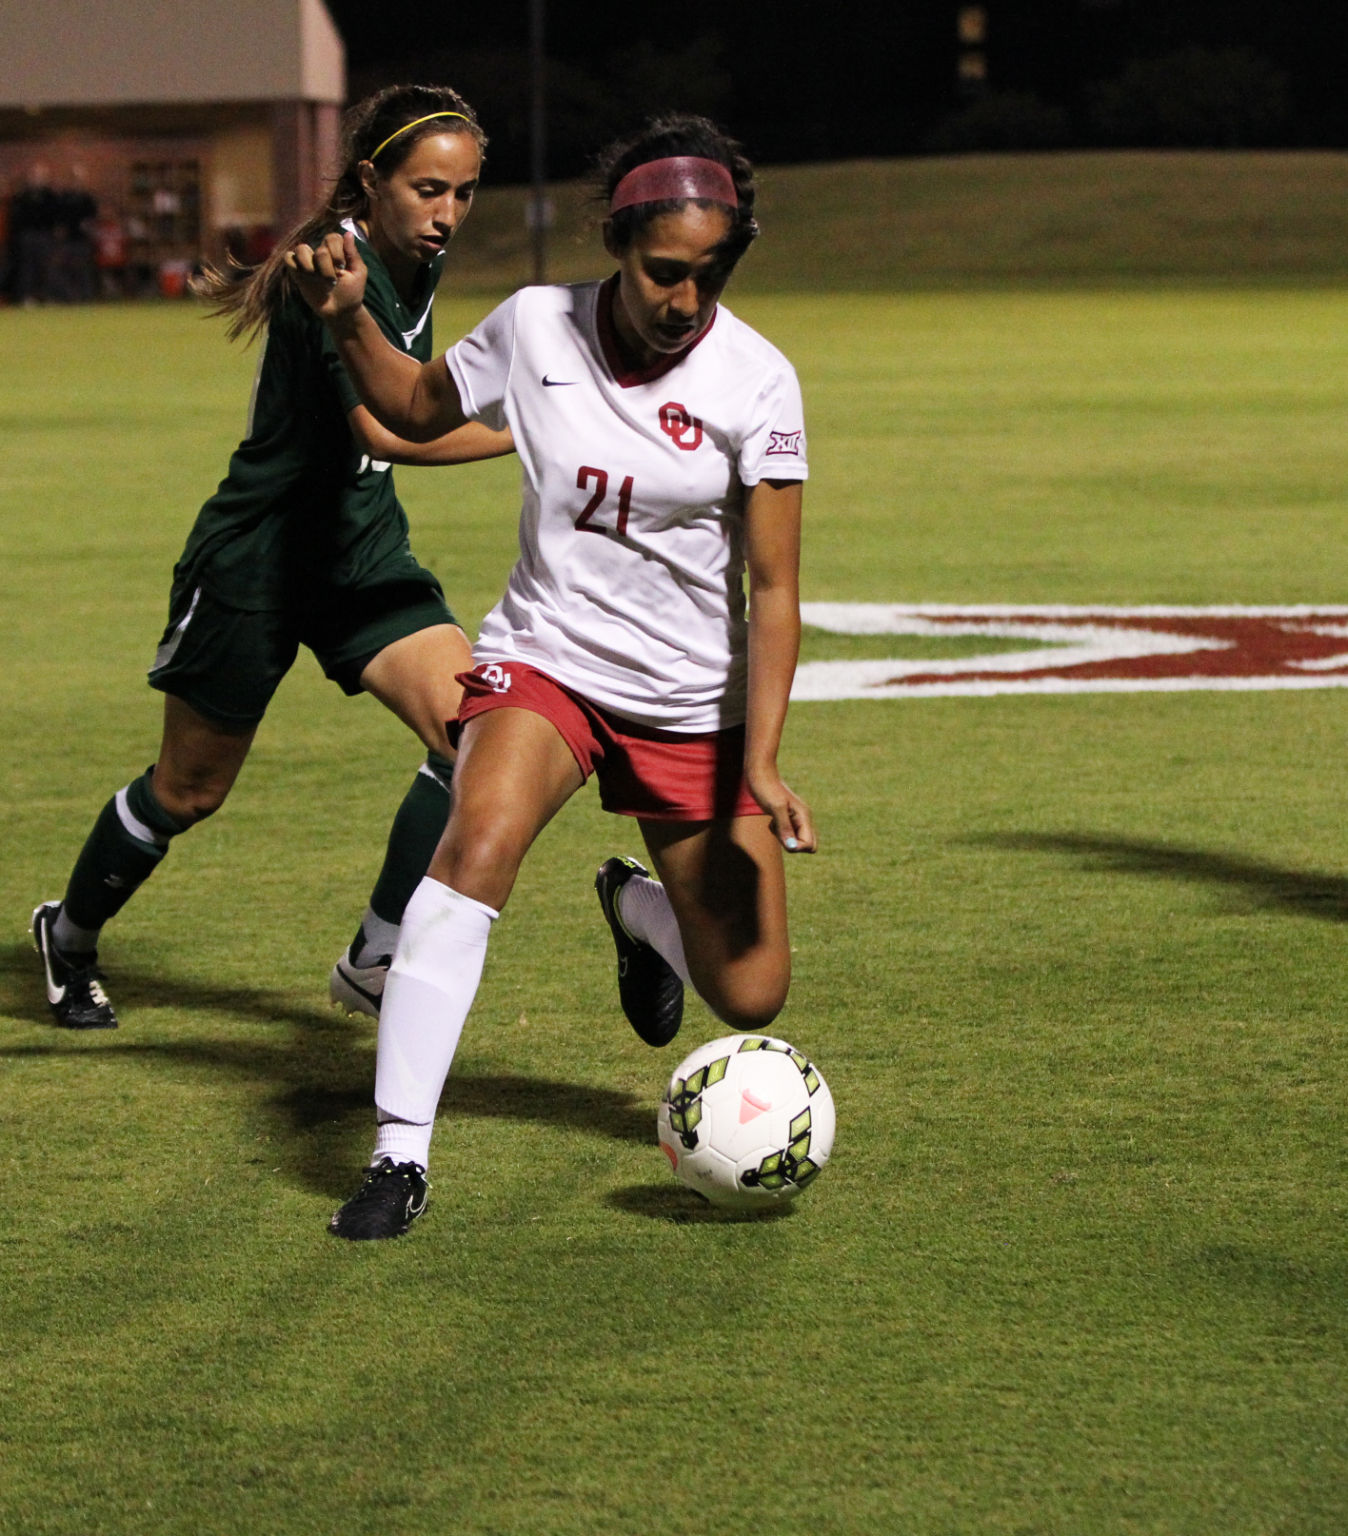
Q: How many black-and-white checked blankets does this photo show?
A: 0